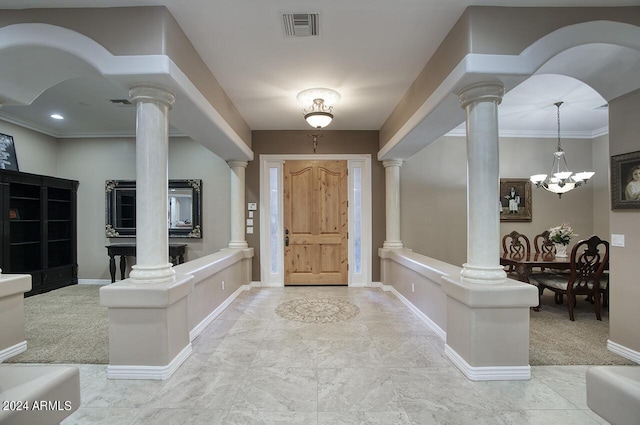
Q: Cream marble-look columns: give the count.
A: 4